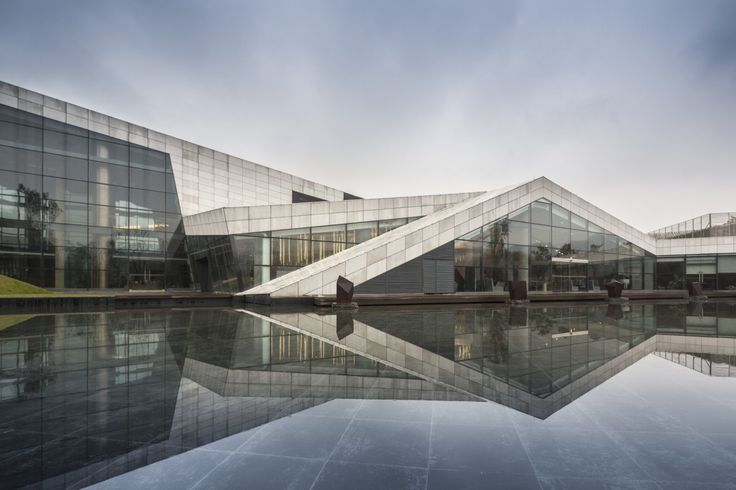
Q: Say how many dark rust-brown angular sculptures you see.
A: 4